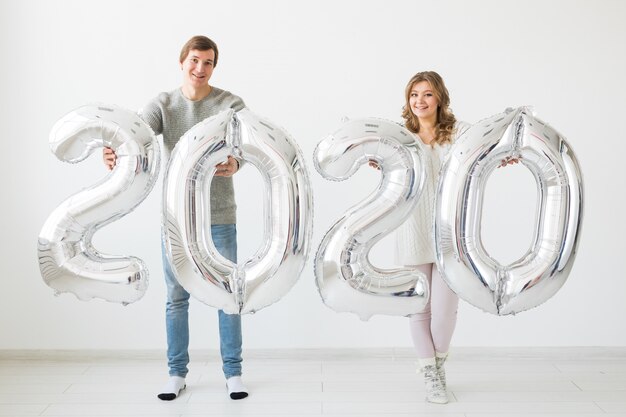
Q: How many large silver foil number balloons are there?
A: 4